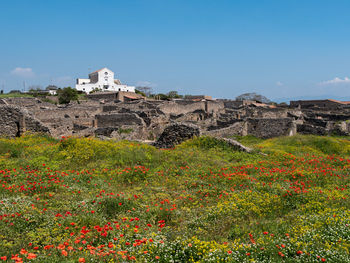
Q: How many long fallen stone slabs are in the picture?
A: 1